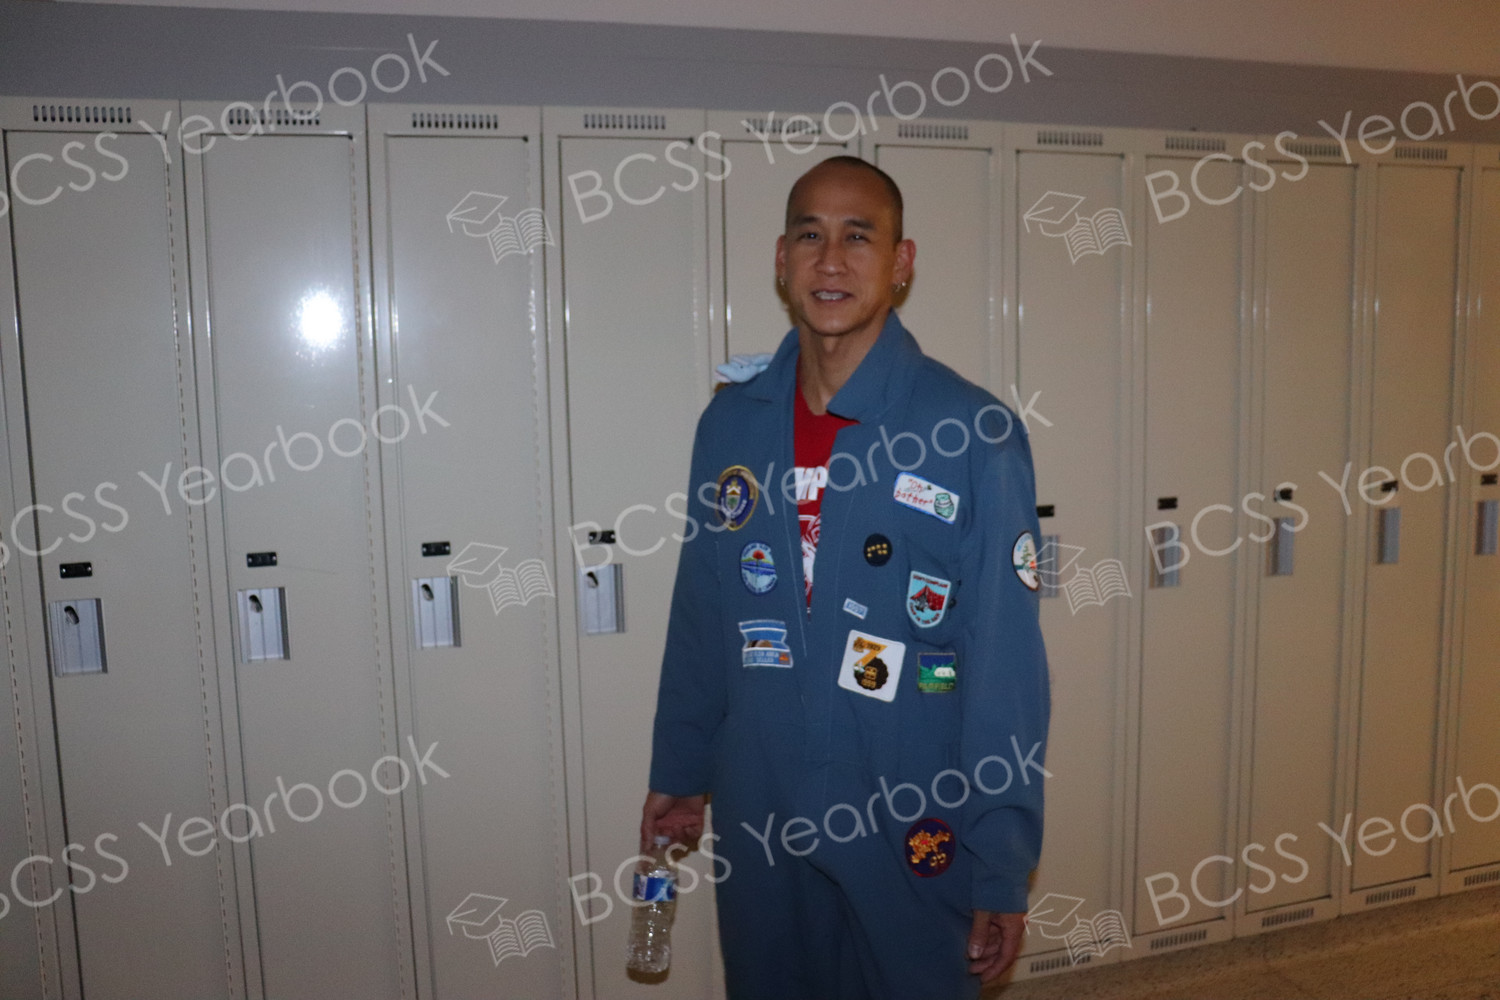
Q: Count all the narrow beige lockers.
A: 11